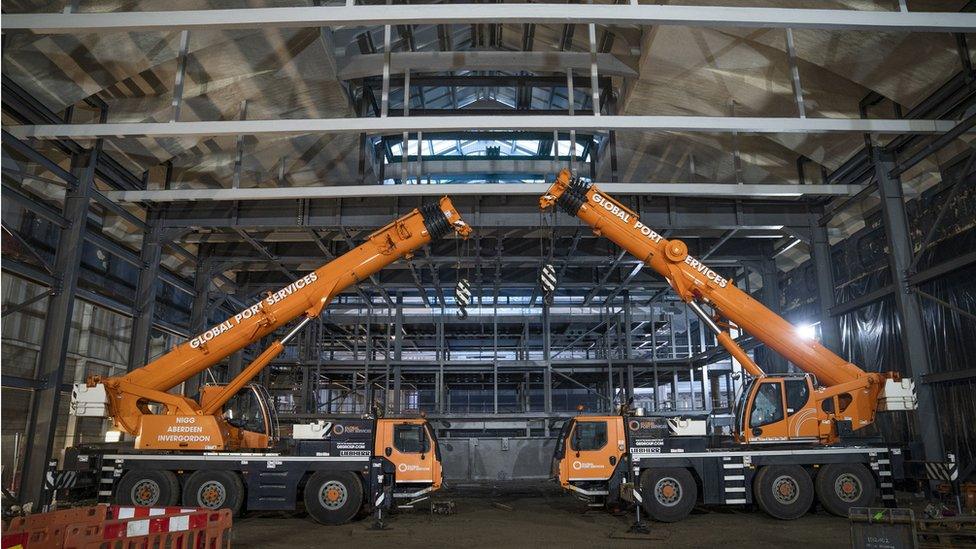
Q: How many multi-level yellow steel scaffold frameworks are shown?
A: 0